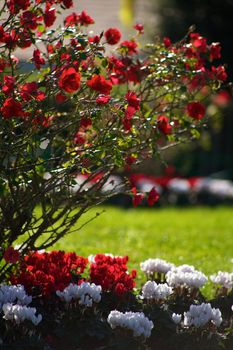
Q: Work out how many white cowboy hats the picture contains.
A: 0